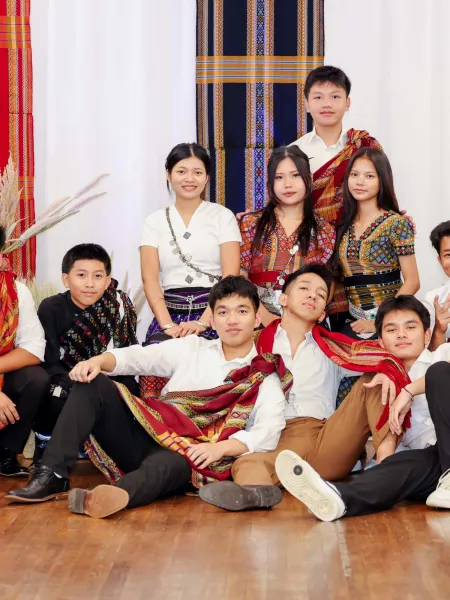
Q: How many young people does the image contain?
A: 10